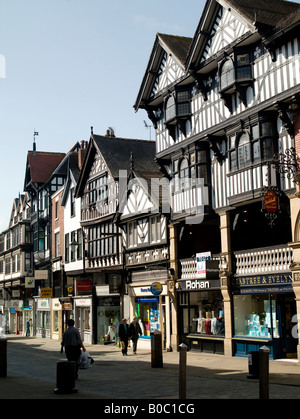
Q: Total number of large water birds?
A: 0